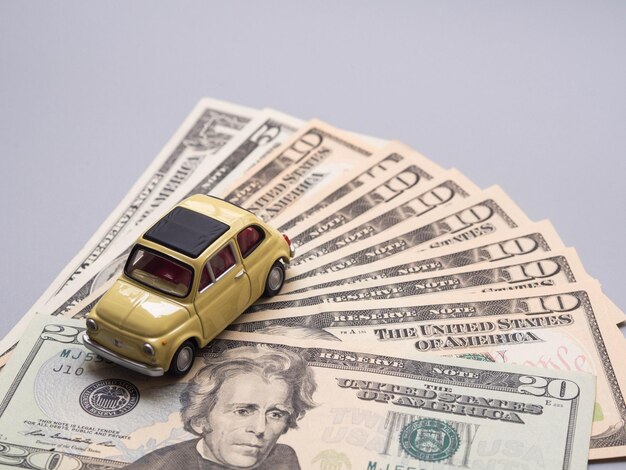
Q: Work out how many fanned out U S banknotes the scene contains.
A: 11